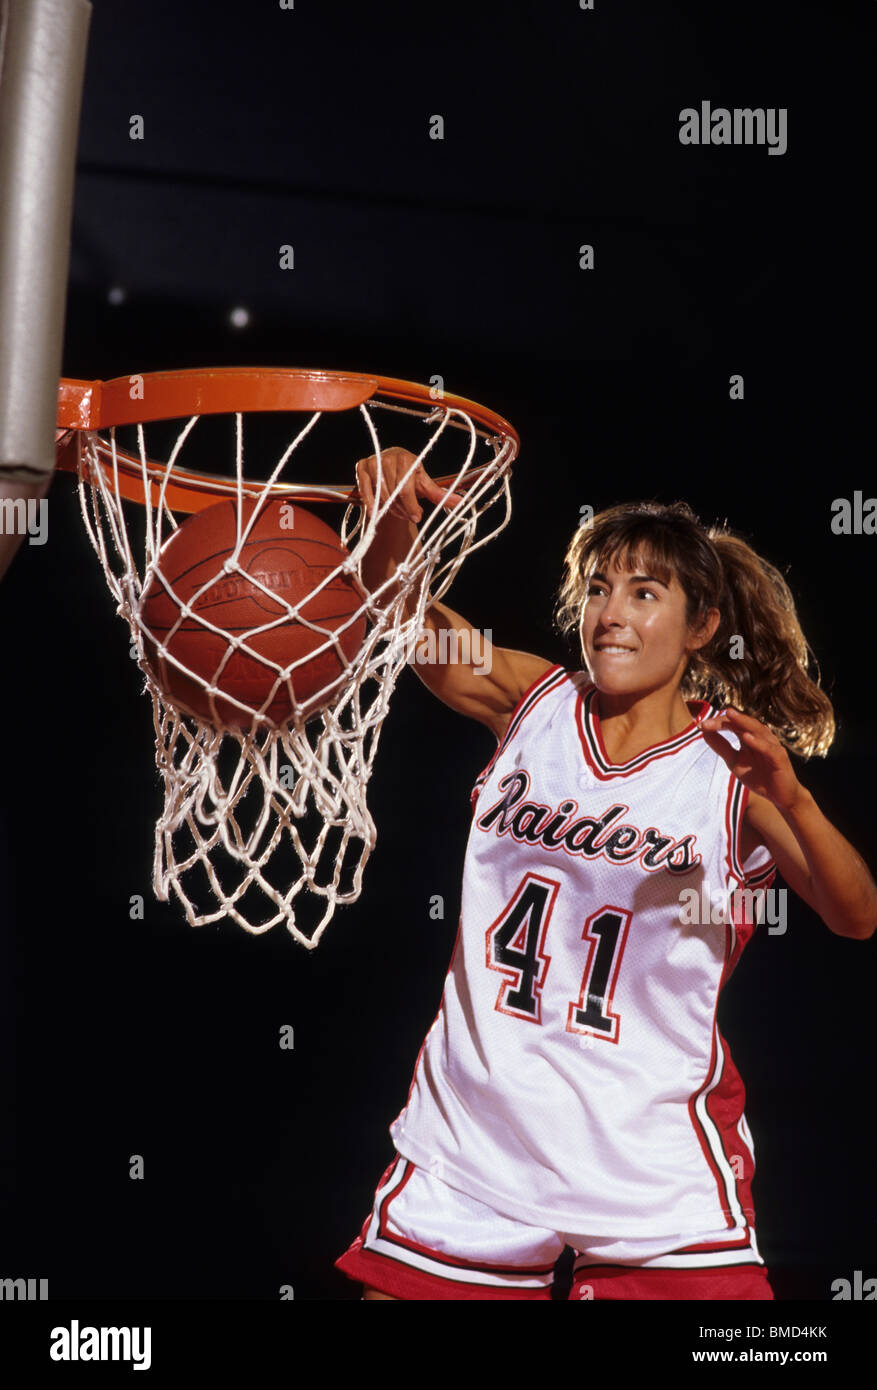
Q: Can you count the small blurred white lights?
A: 2